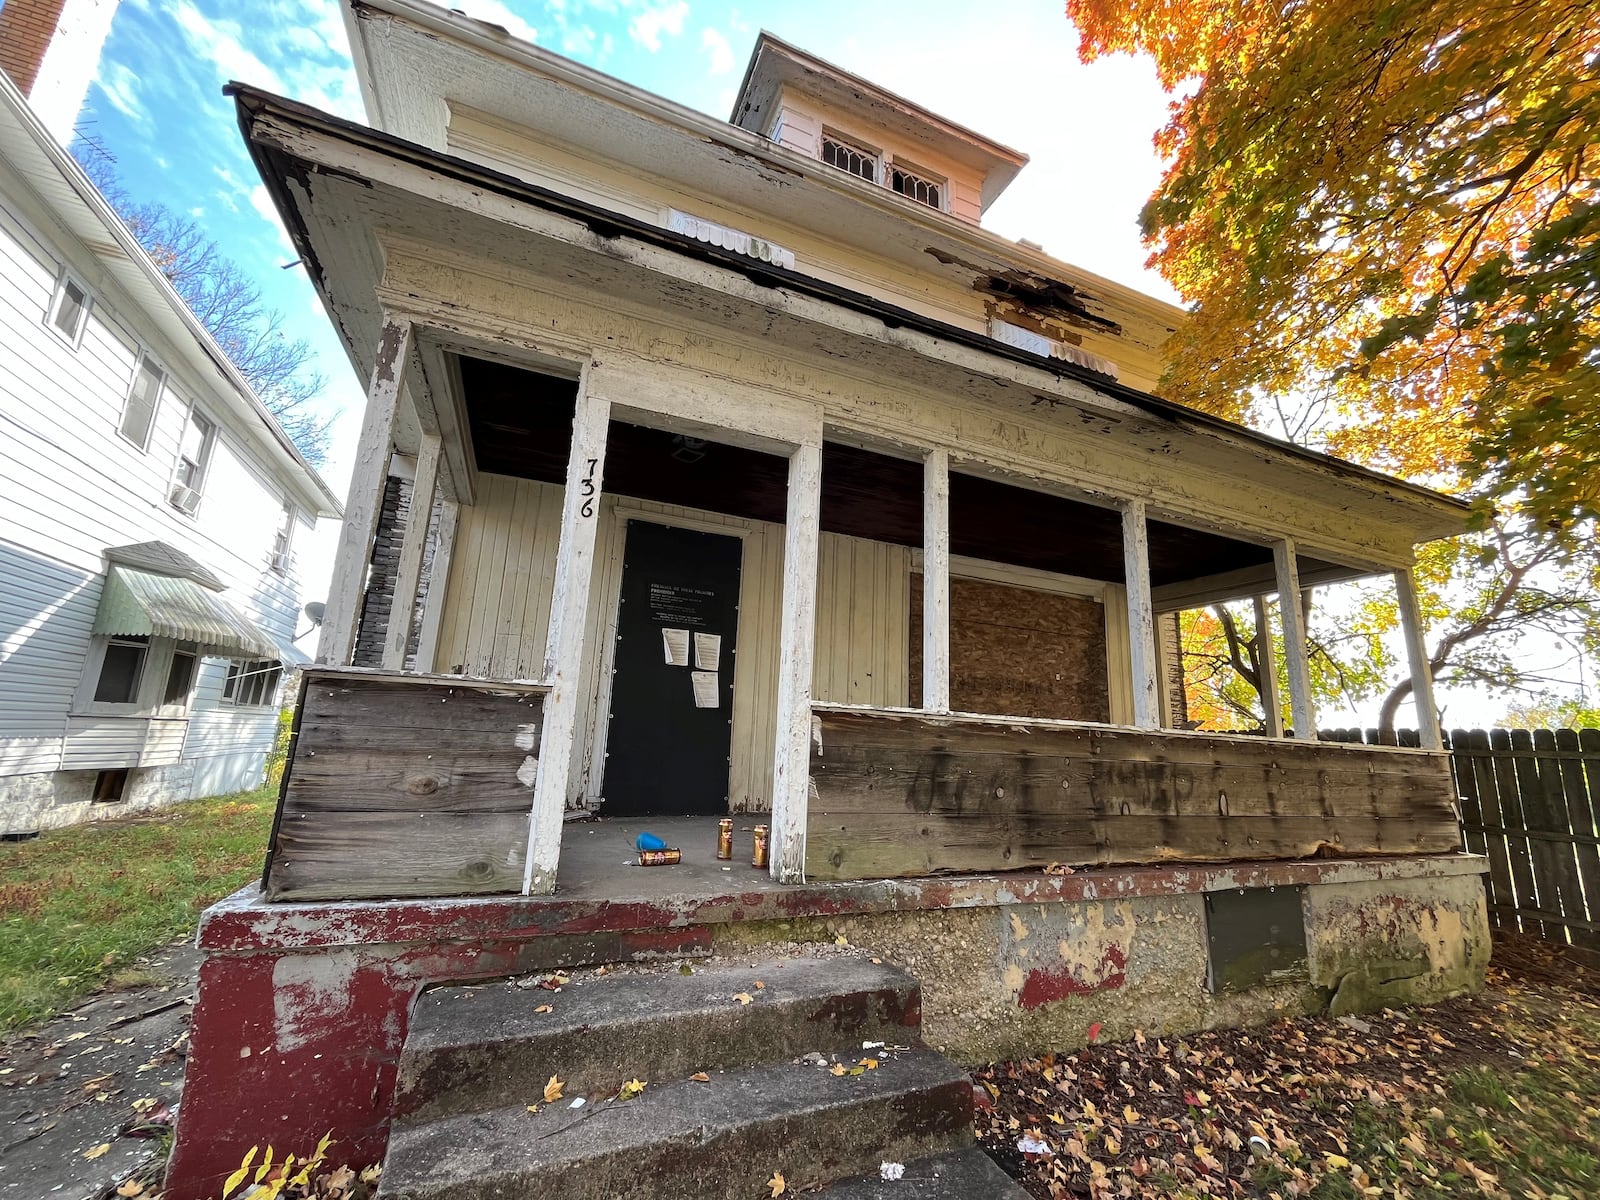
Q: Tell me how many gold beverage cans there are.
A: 3